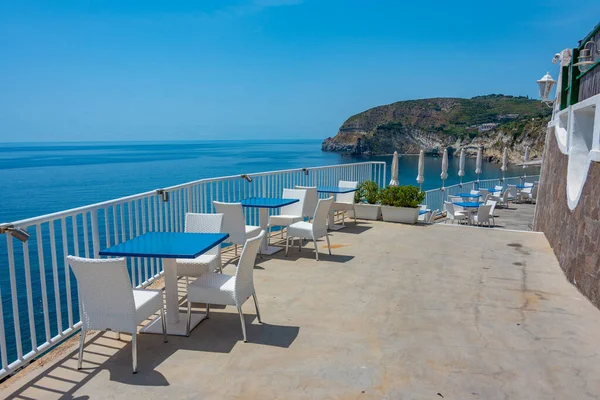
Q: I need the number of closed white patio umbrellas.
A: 7